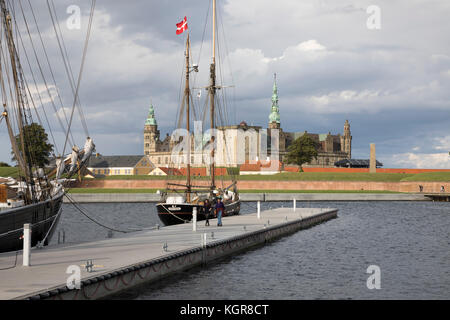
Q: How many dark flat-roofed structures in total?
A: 1